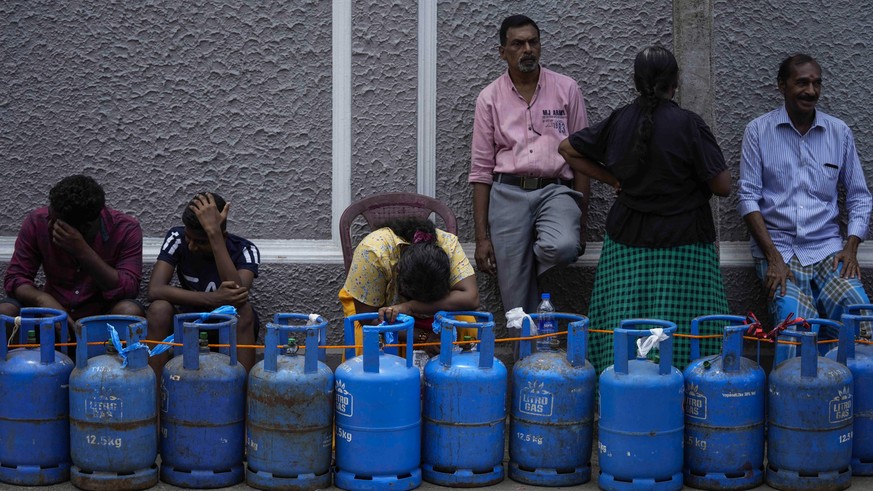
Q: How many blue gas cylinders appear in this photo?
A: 11